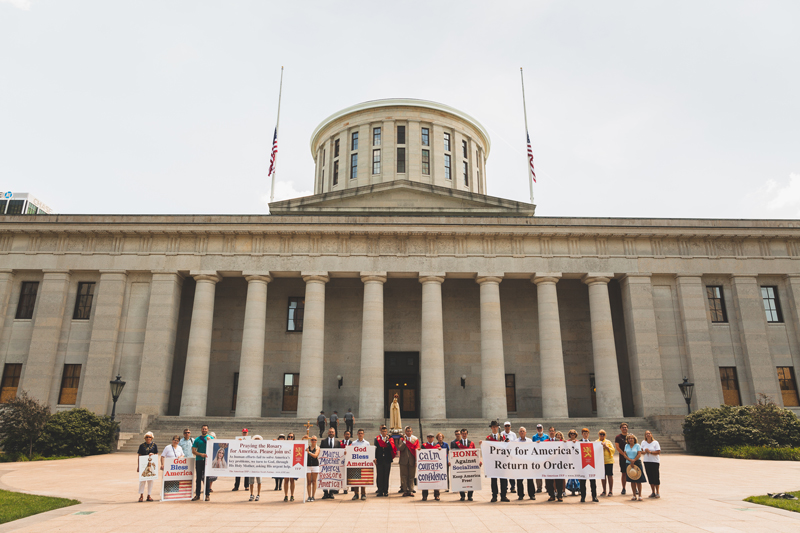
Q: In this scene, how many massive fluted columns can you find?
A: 8